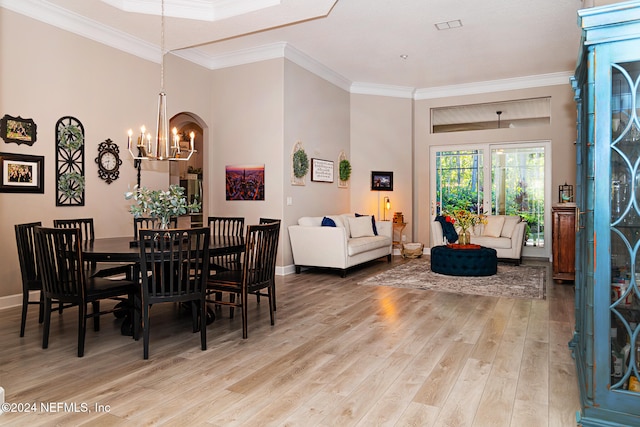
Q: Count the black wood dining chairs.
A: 8